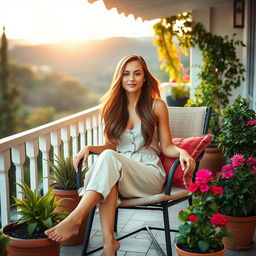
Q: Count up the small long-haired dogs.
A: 0